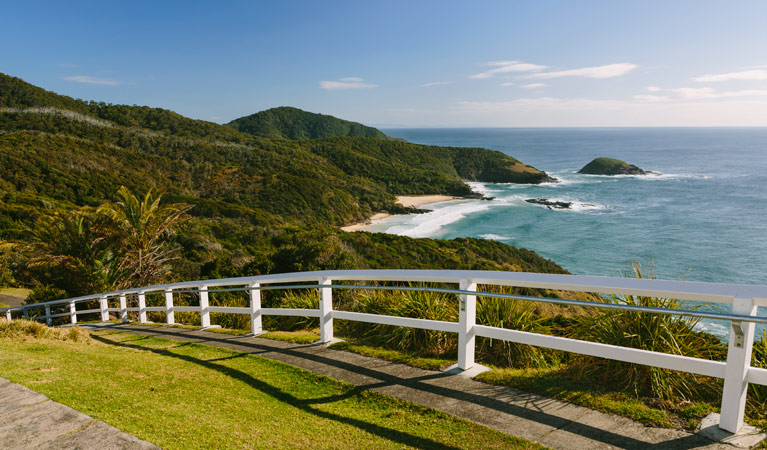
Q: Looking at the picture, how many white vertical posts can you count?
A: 13